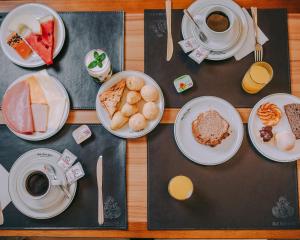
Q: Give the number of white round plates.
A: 7